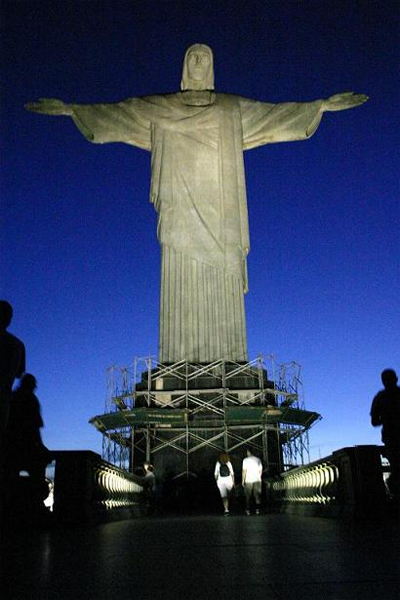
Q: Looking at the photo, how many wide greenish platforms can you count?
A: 2